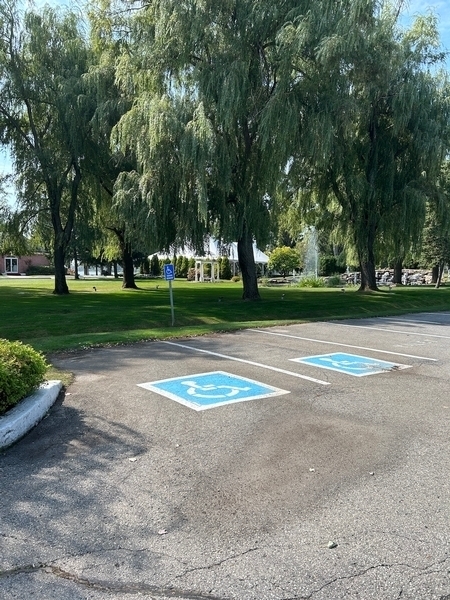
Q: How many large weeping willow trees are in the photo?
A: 4